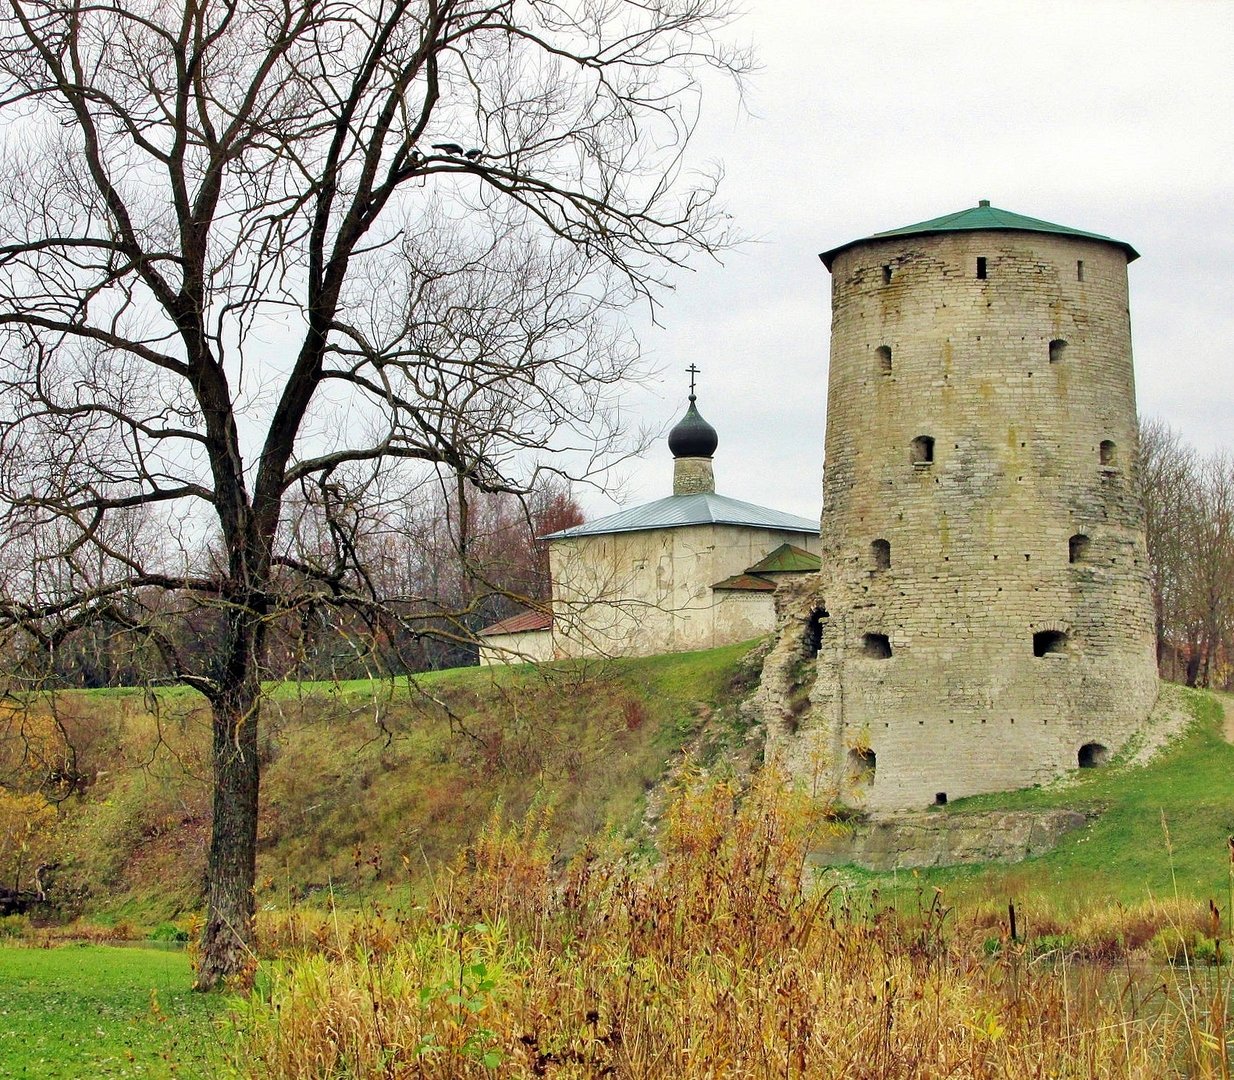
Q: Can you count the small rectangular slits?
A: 3